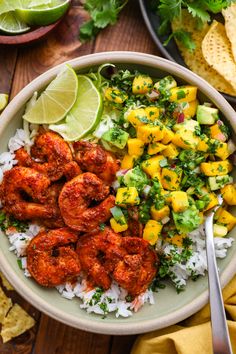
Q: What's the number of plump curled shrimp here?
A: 7